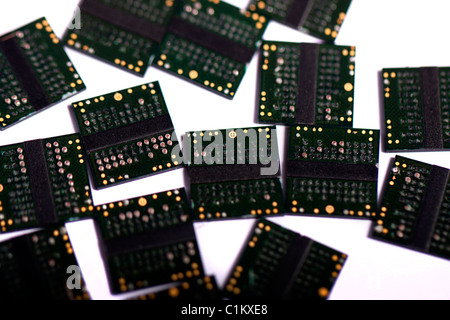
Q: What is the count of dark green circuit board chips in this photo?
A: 15